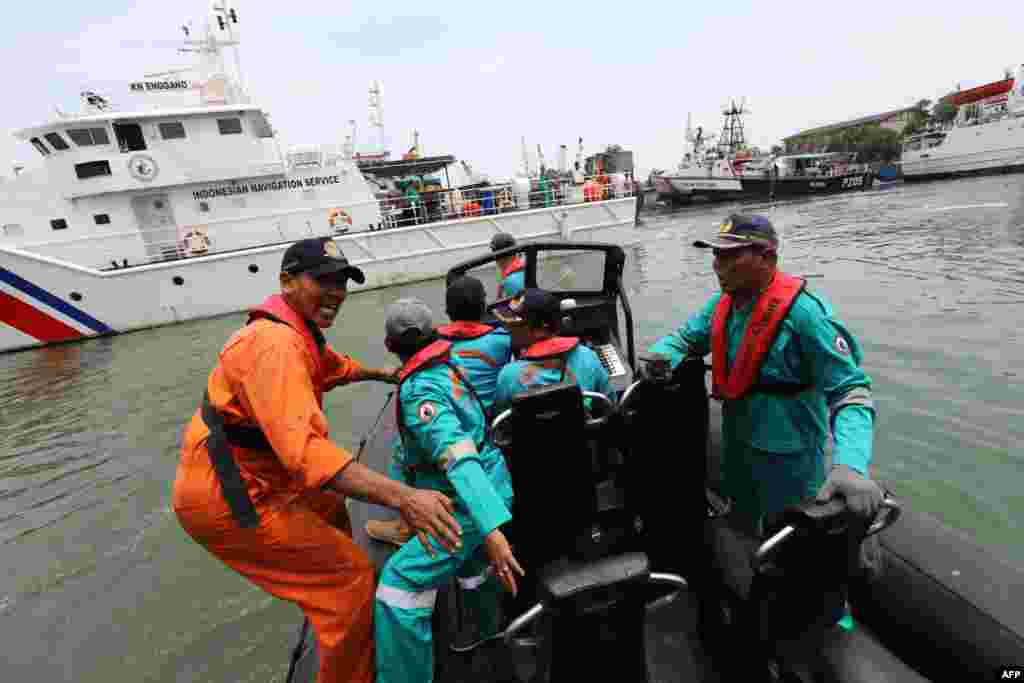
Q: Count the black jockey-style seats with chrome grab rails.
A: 4